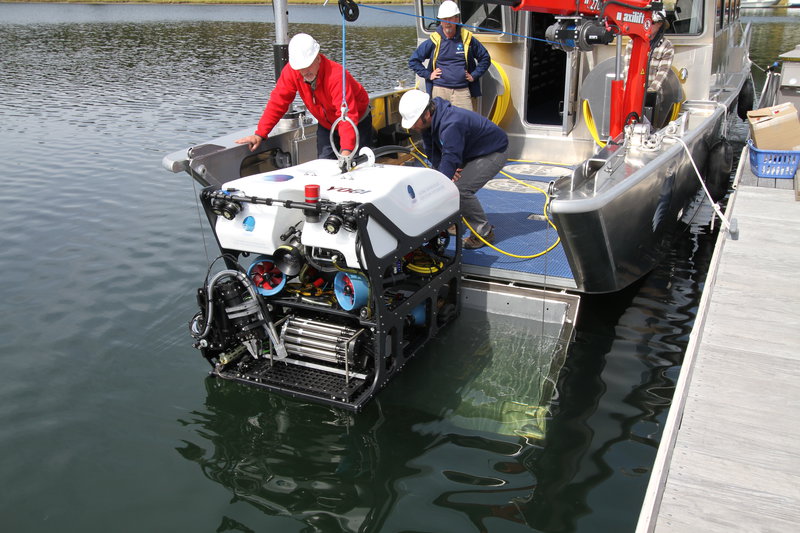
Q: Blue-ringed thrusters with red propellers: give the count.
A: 2